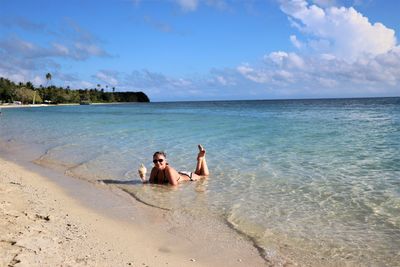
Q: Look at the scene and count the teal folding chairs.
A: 0